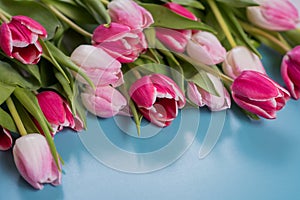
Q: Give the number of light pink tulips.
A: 8